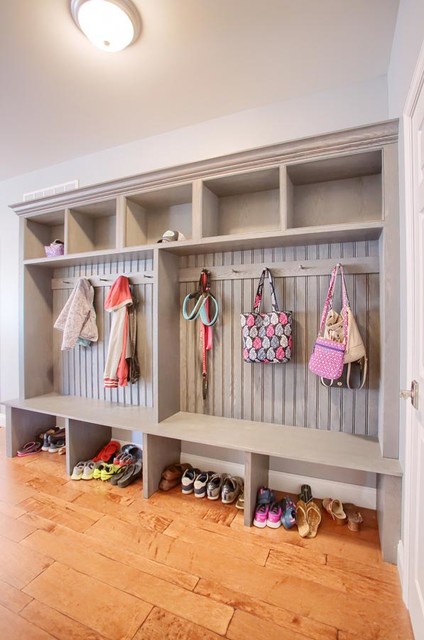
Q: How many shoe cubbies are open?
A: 4